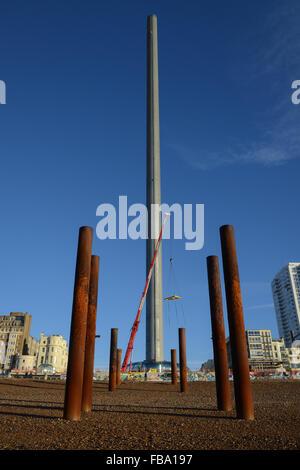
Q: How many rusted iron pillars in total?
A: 8